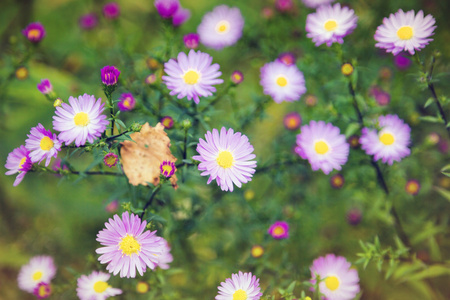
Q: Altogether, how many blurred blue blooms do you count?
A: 0